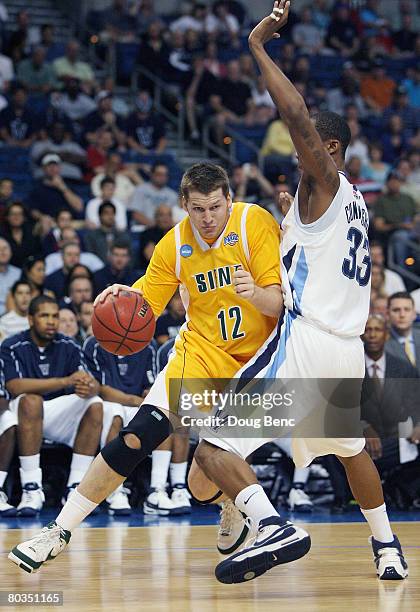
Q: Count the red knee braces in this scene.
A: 0